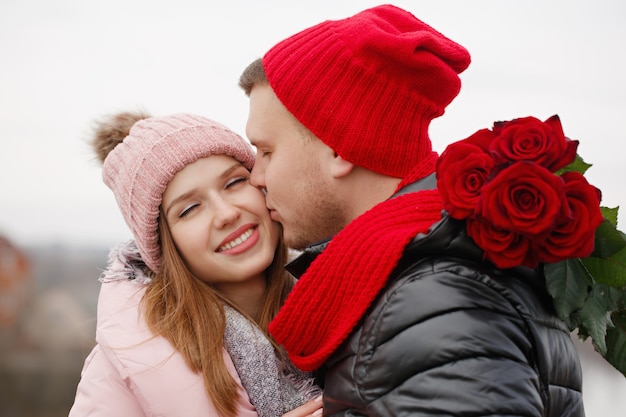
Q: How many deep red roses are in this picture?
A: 5